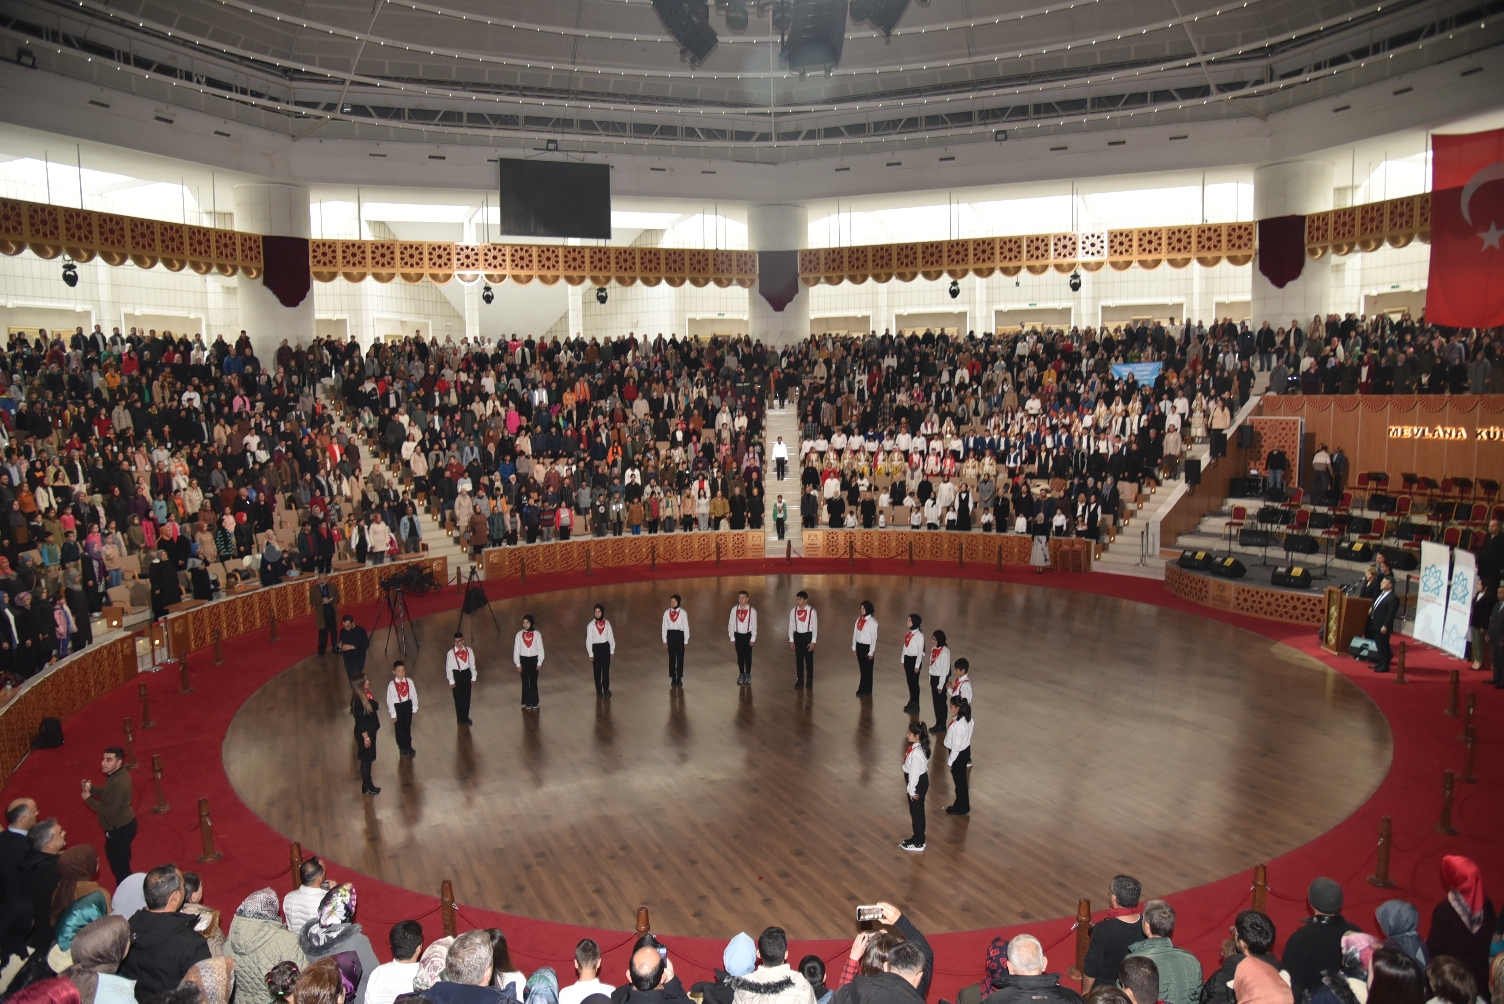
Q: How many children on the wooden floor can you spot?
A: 13